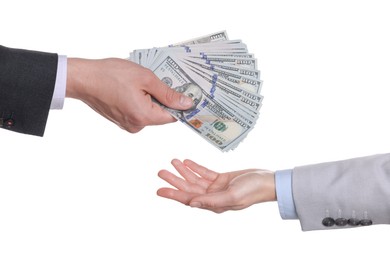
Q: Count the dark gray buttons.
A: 4